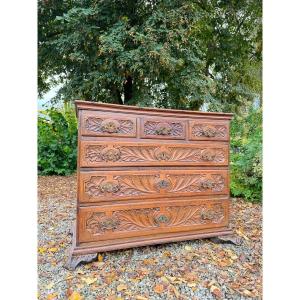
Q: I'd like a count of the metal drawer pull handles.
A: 9